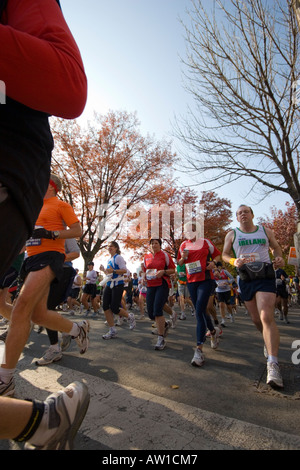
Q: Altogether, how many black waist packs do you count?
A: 1